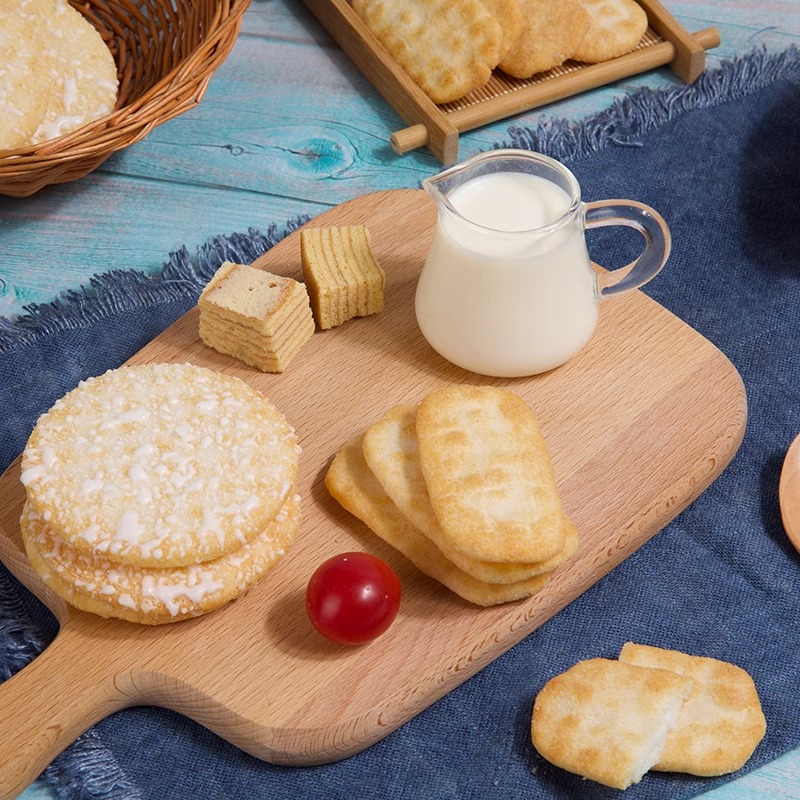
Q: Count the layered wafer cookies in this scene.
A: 2